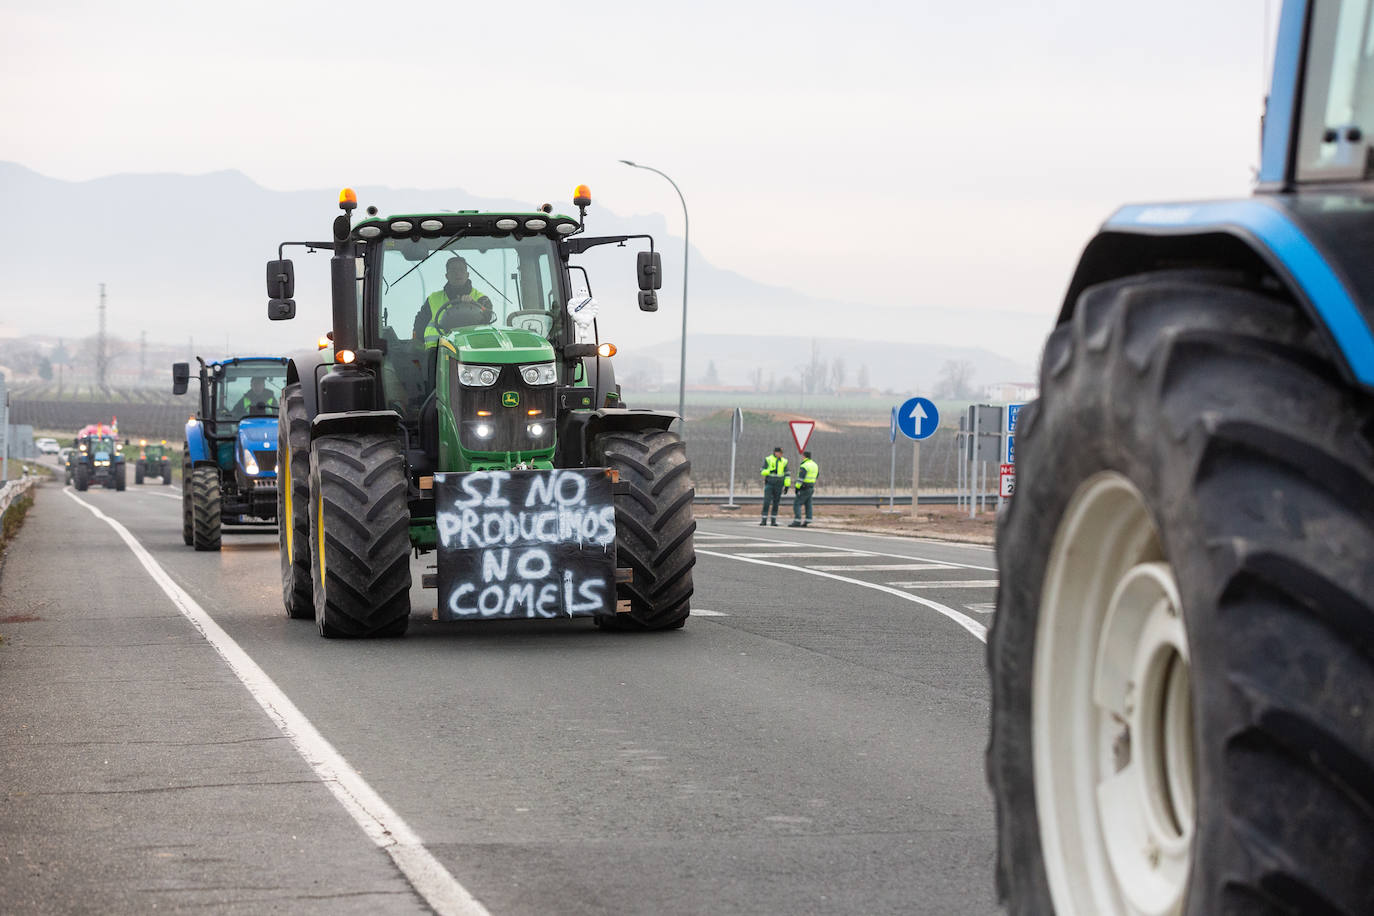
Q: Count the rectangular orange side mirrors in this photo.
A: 0